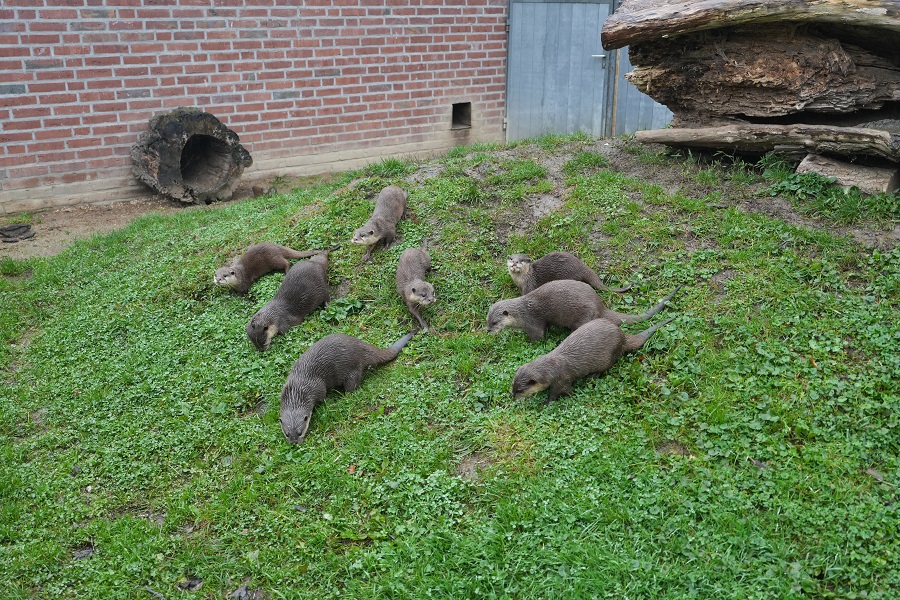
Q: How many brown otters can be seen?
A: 8